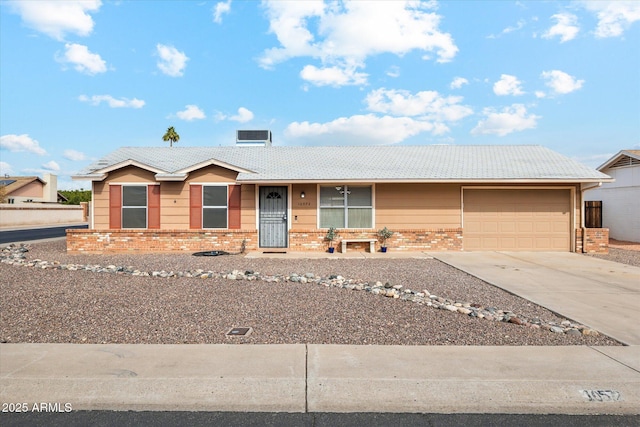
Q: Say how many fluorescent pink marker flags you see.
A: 0